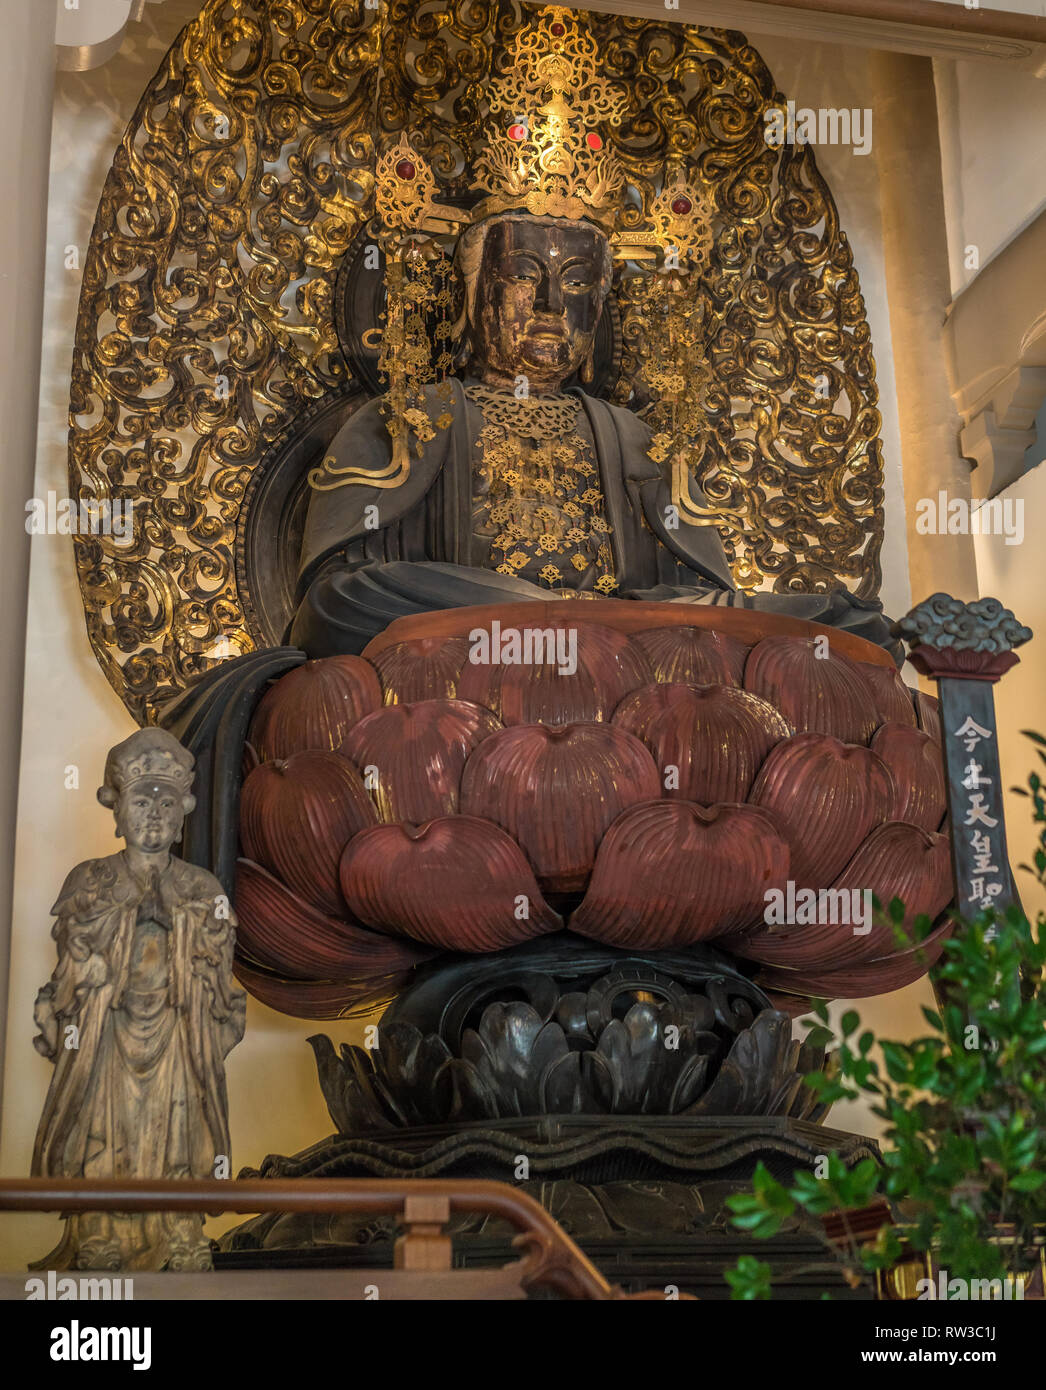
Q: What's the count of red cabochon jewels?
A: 5